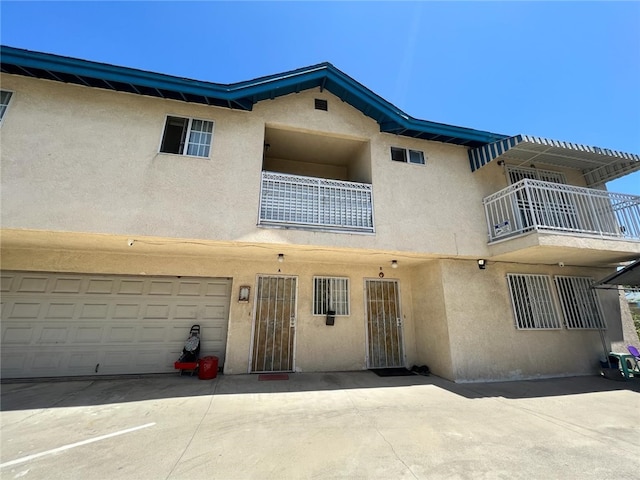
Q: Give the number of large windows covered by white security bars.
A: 2